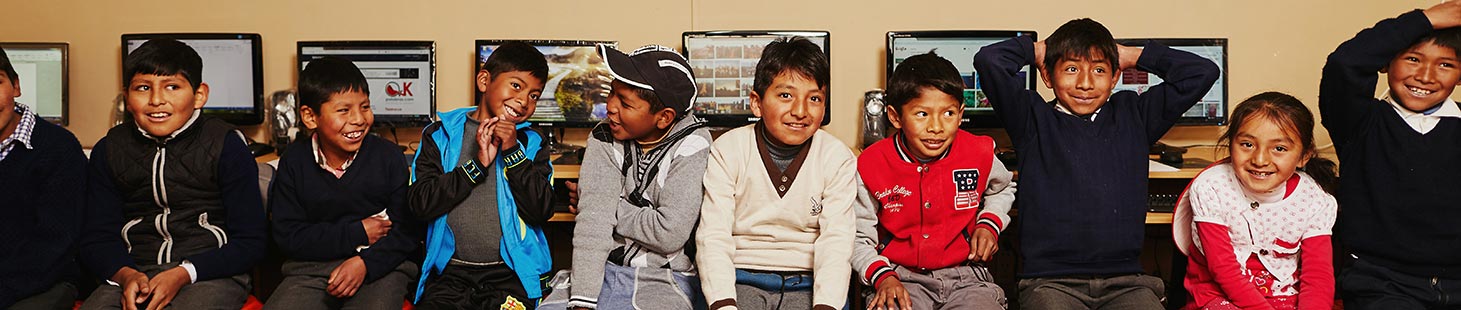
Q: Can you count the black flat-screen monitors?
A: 7